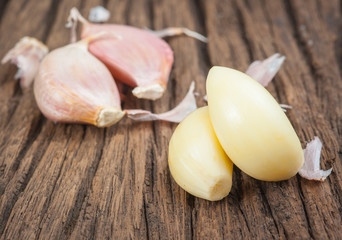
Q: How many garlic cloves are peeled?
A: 2